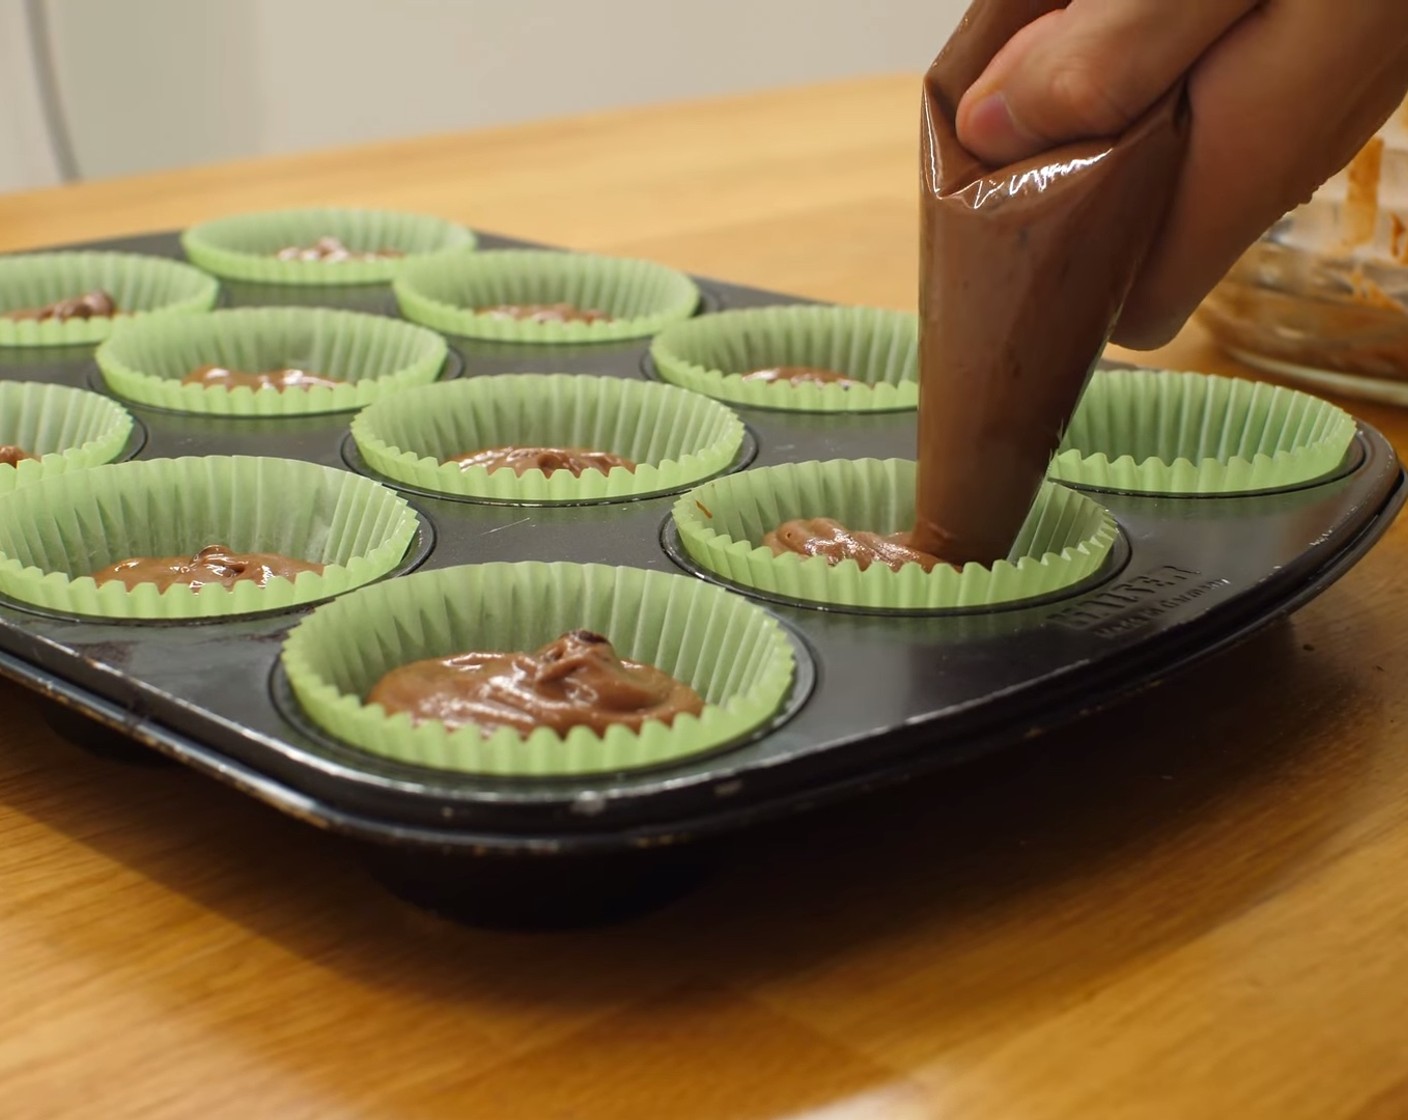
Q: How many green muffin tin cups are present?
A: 11